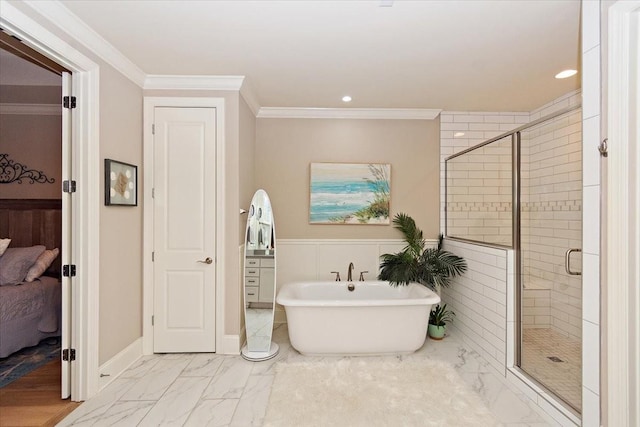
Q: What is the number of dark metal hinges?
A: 4